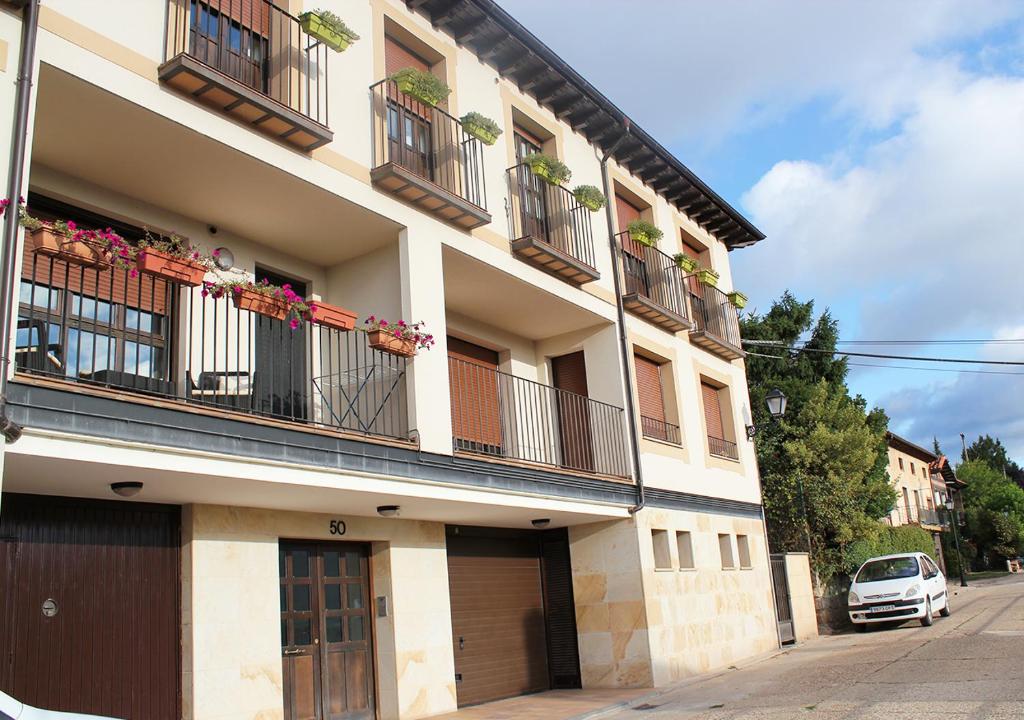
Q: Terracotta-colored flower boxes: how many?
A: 5